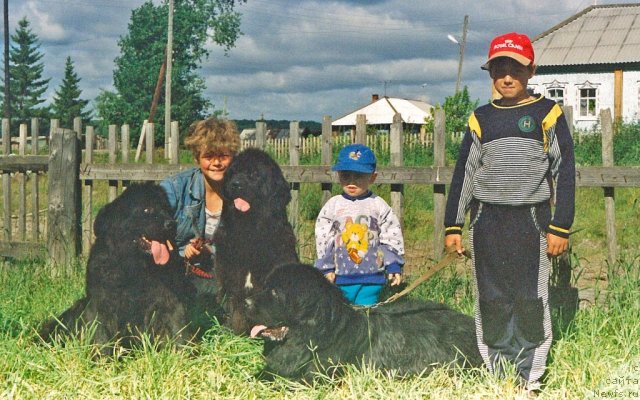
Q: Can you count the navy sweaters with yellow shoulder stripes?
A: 1